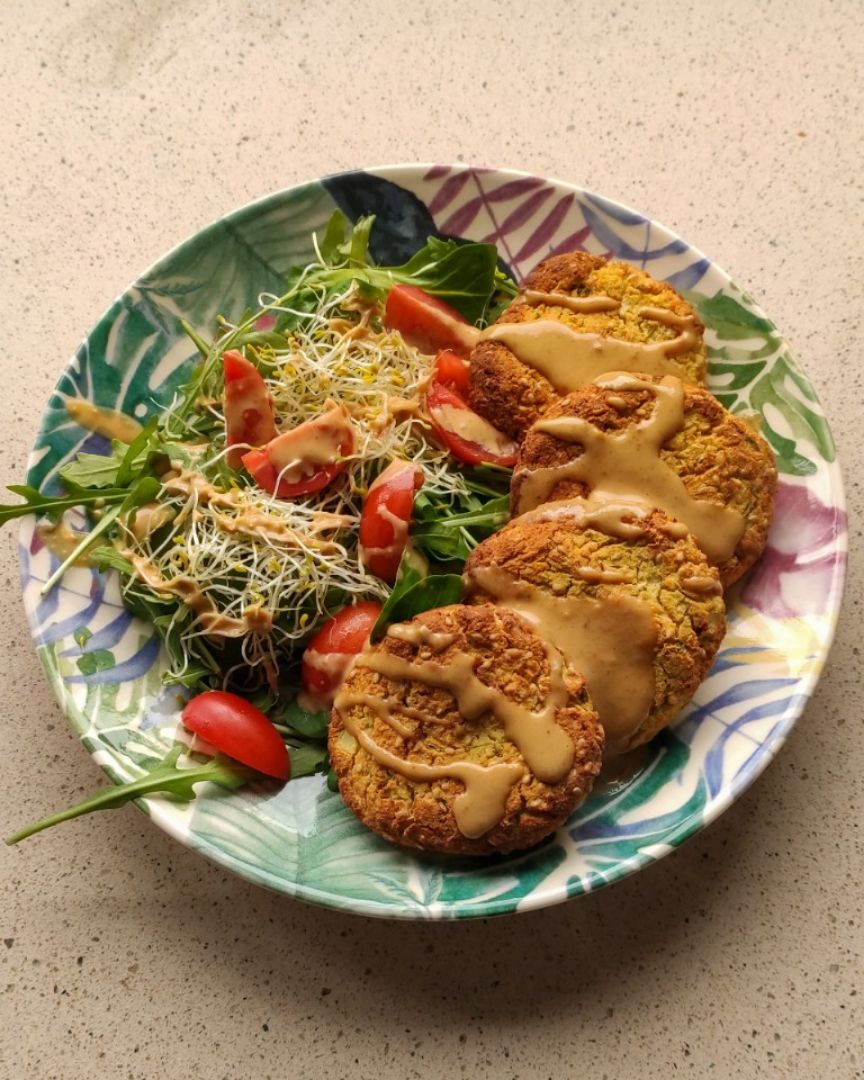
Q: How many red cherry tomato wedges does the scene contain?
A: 8